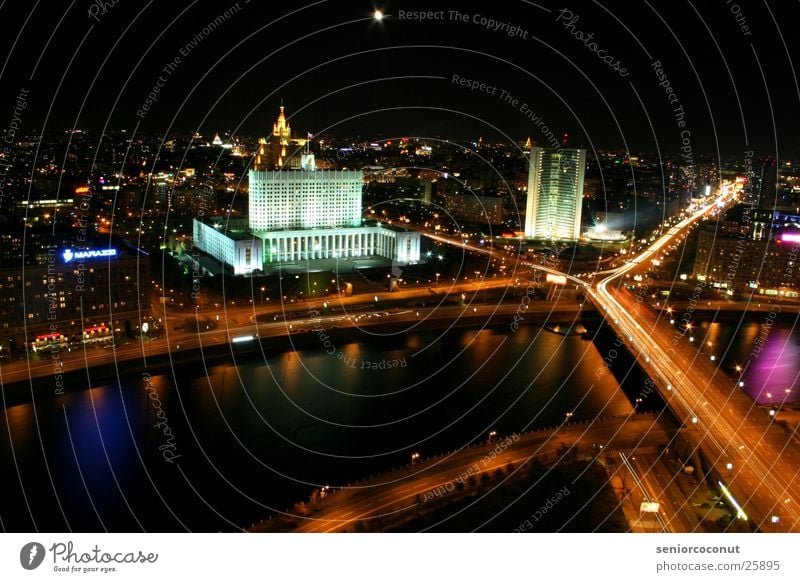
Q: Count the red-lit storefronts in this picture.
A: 2